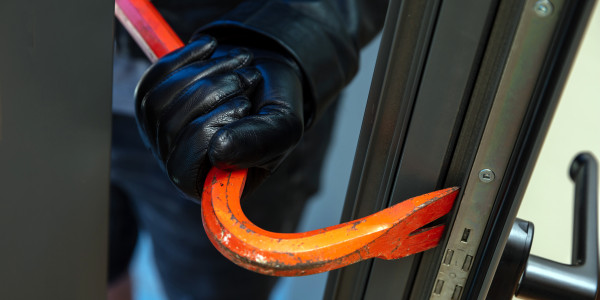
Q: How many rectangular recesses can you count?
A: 5